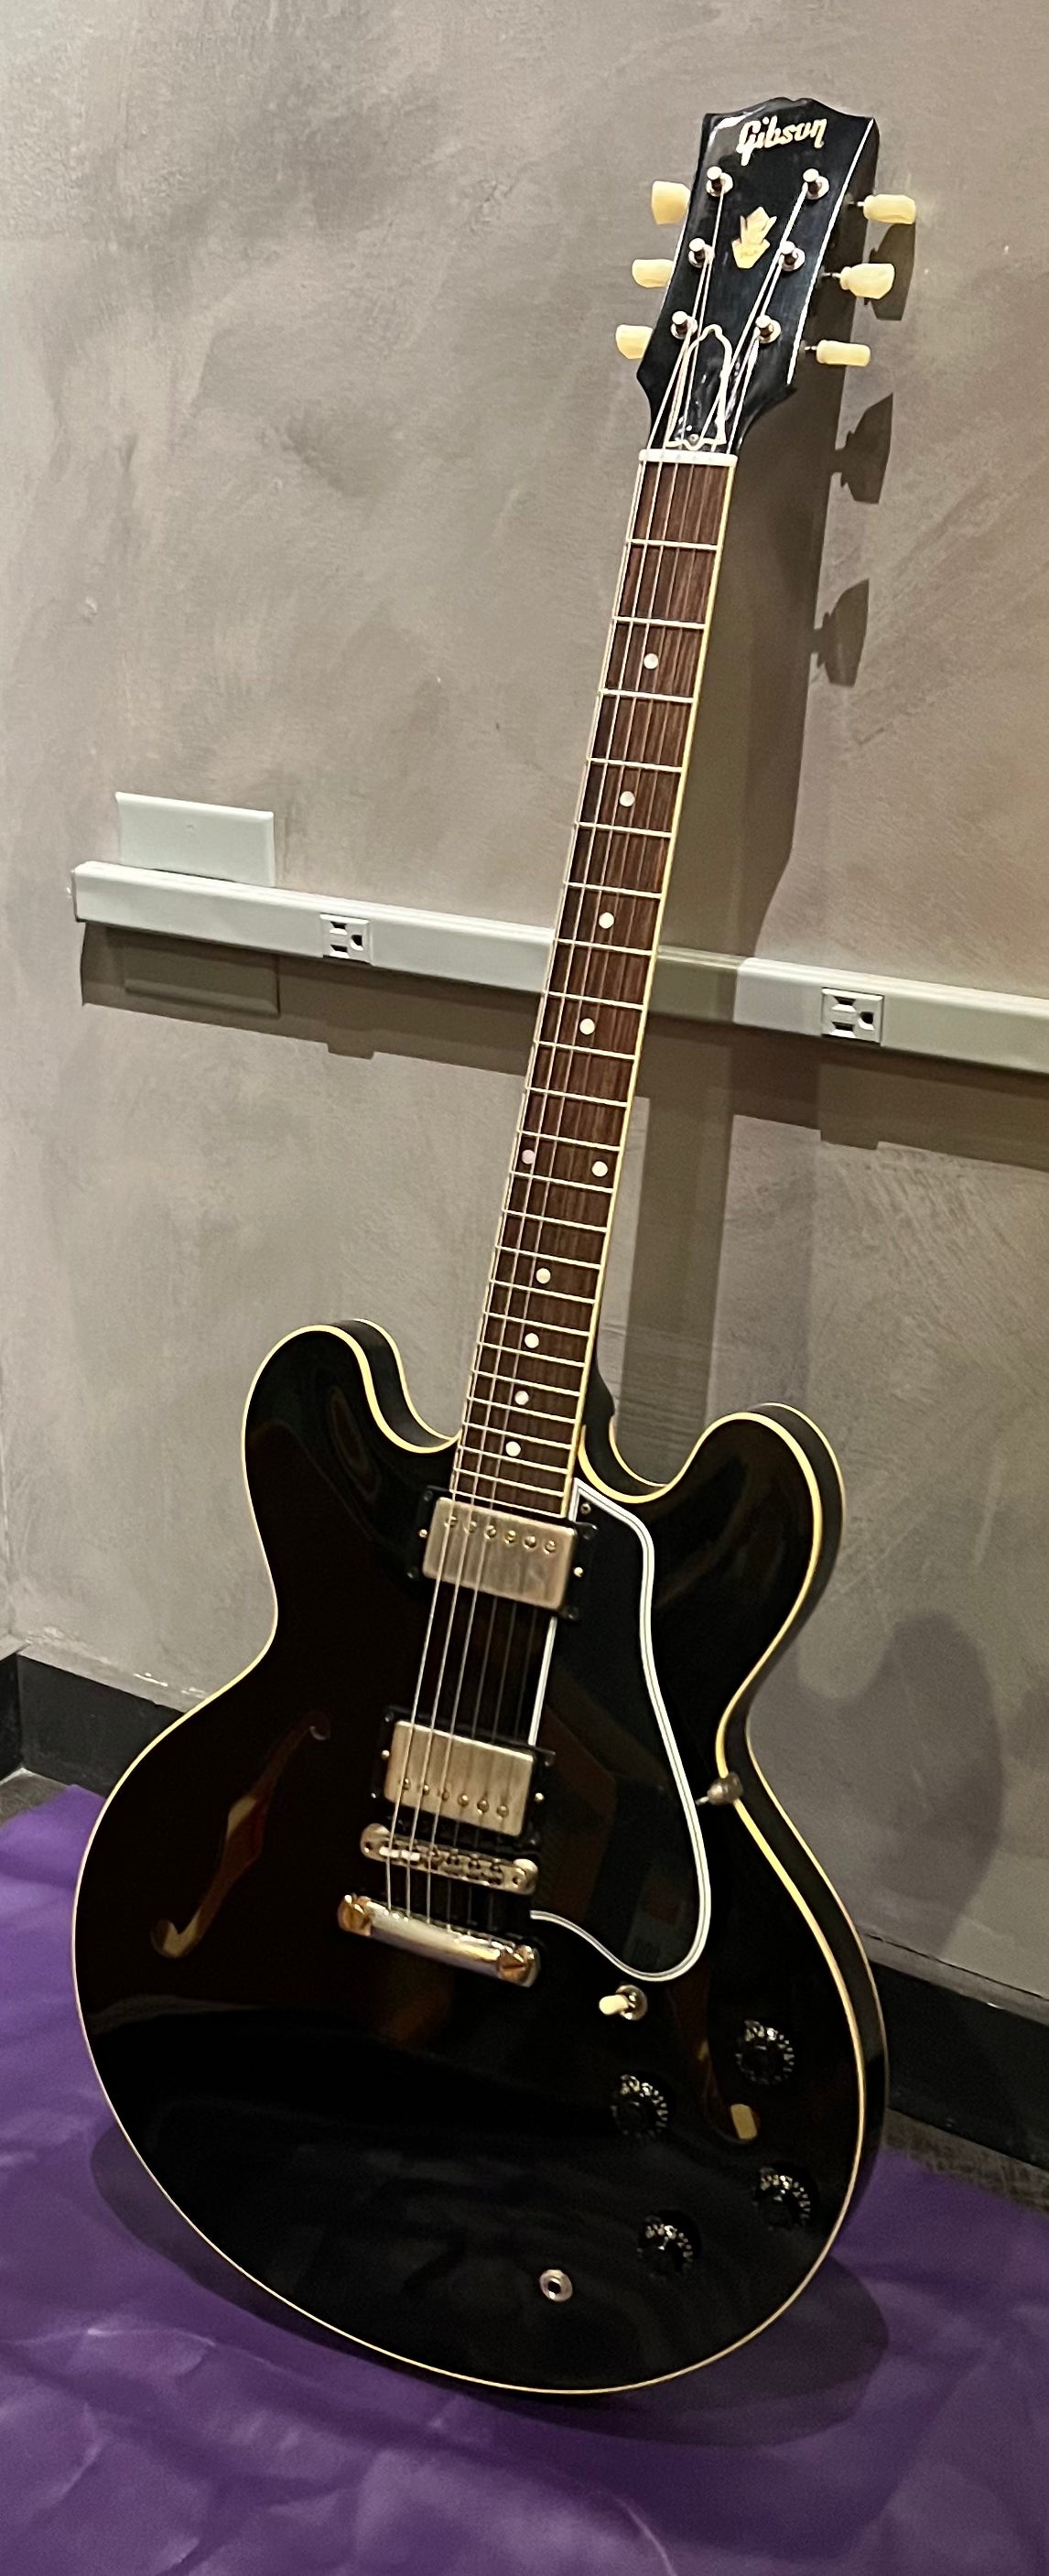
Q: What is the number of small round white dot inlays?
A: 10